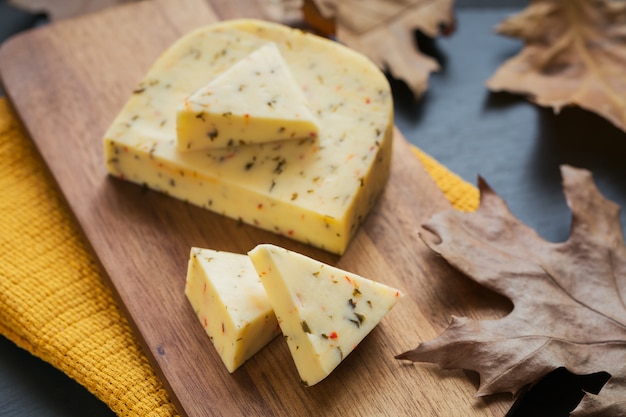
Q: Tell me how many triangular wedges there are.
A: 3